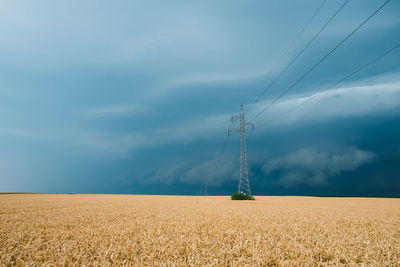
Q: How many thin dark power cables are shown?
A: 4